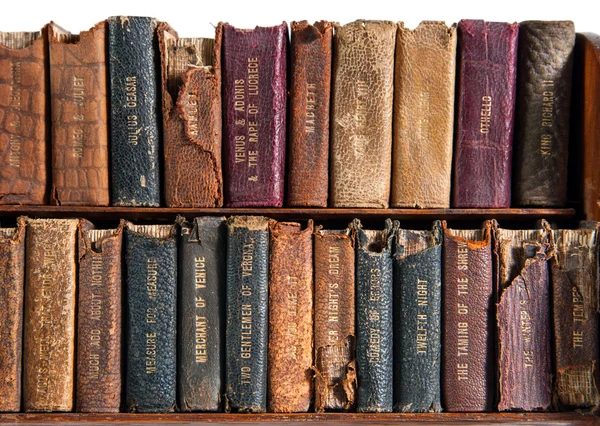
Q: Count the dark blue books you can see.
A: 5